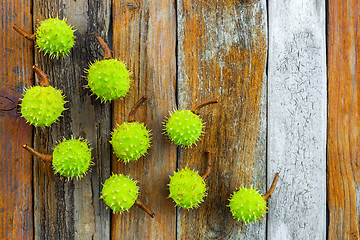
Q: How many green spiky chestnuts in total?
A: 9